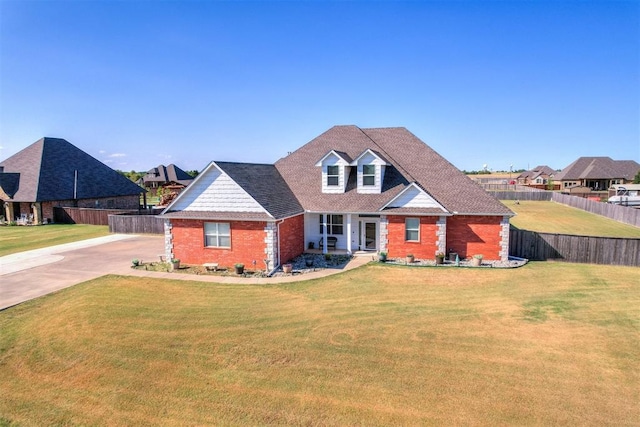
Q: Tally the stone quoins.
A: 5